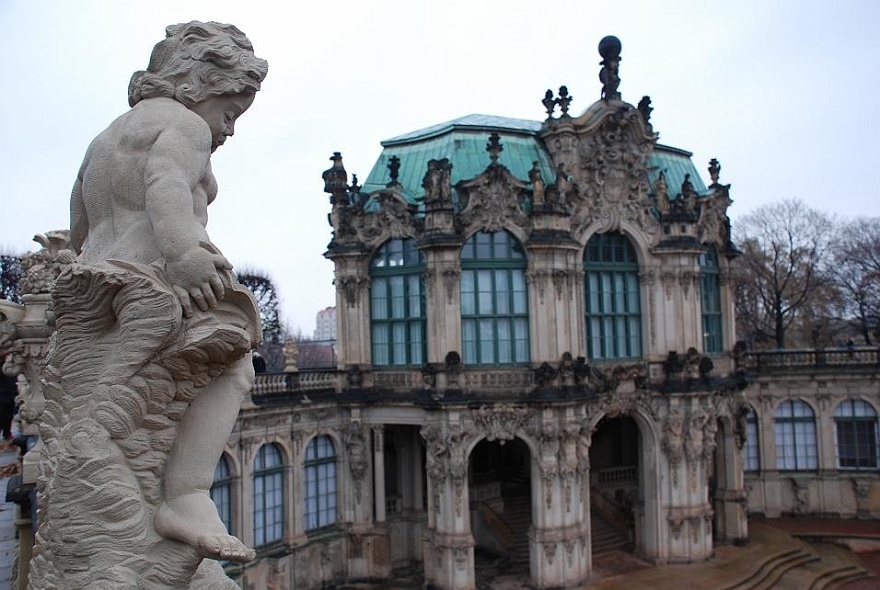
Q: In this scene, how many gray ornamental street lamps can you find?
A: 0